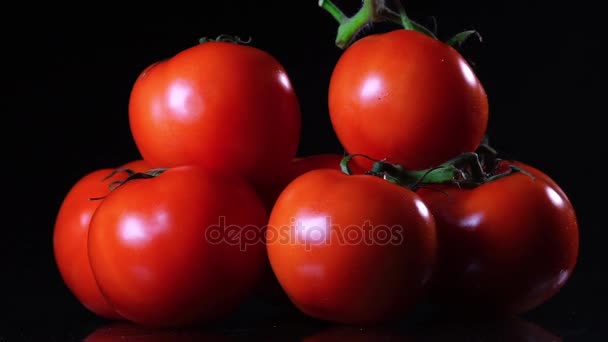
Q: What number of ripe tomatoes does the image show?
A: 7